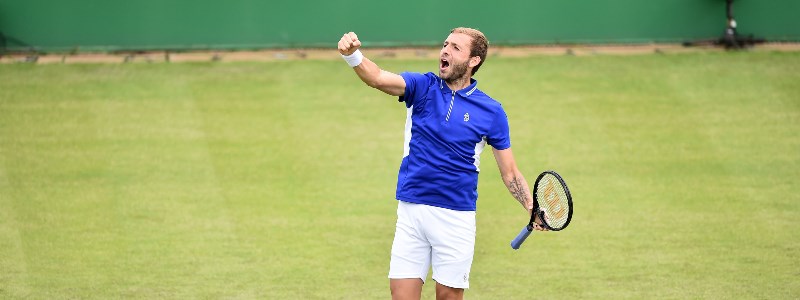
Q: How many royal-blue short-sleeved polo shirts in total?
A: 1